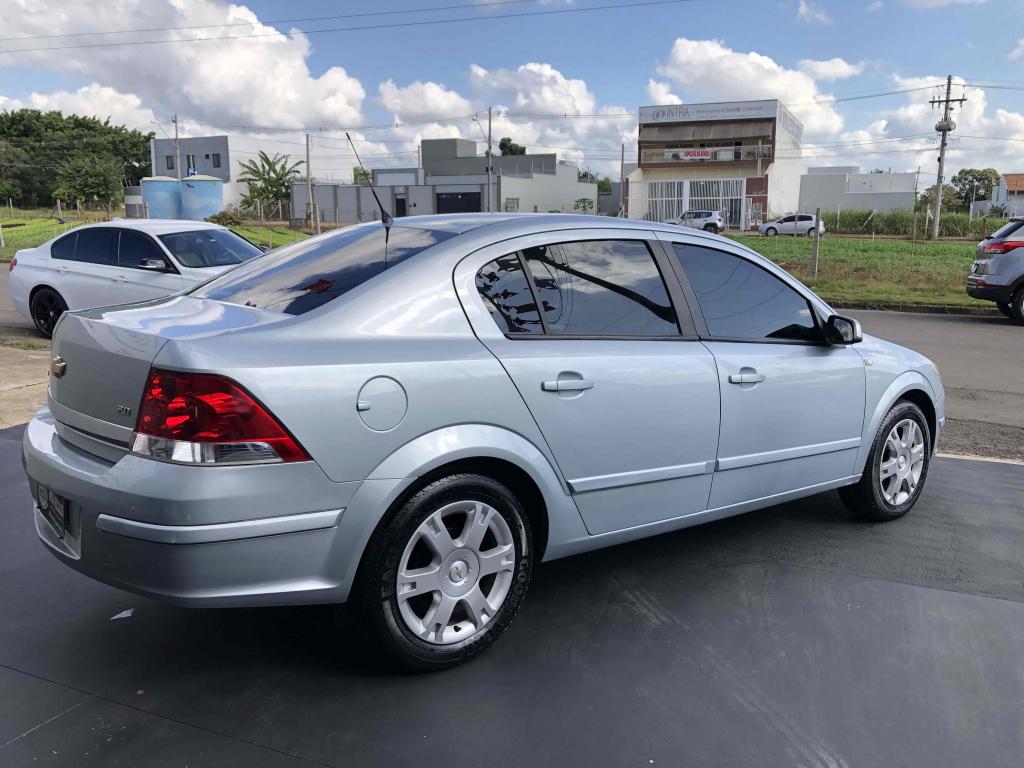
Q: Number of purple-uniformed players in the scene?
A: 0